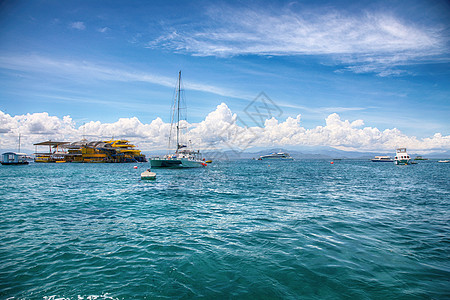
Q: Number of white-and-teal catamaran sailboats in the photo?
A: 1